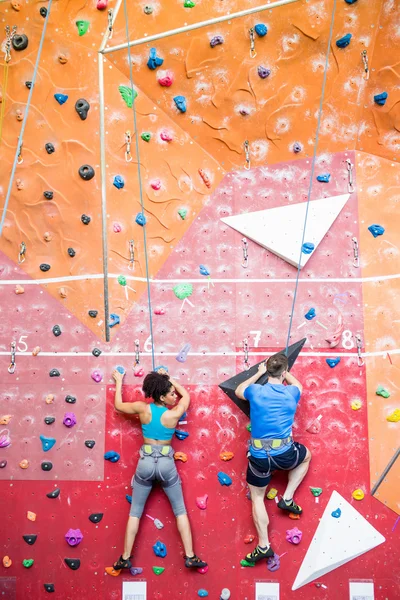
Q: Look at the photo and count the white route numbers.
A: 4